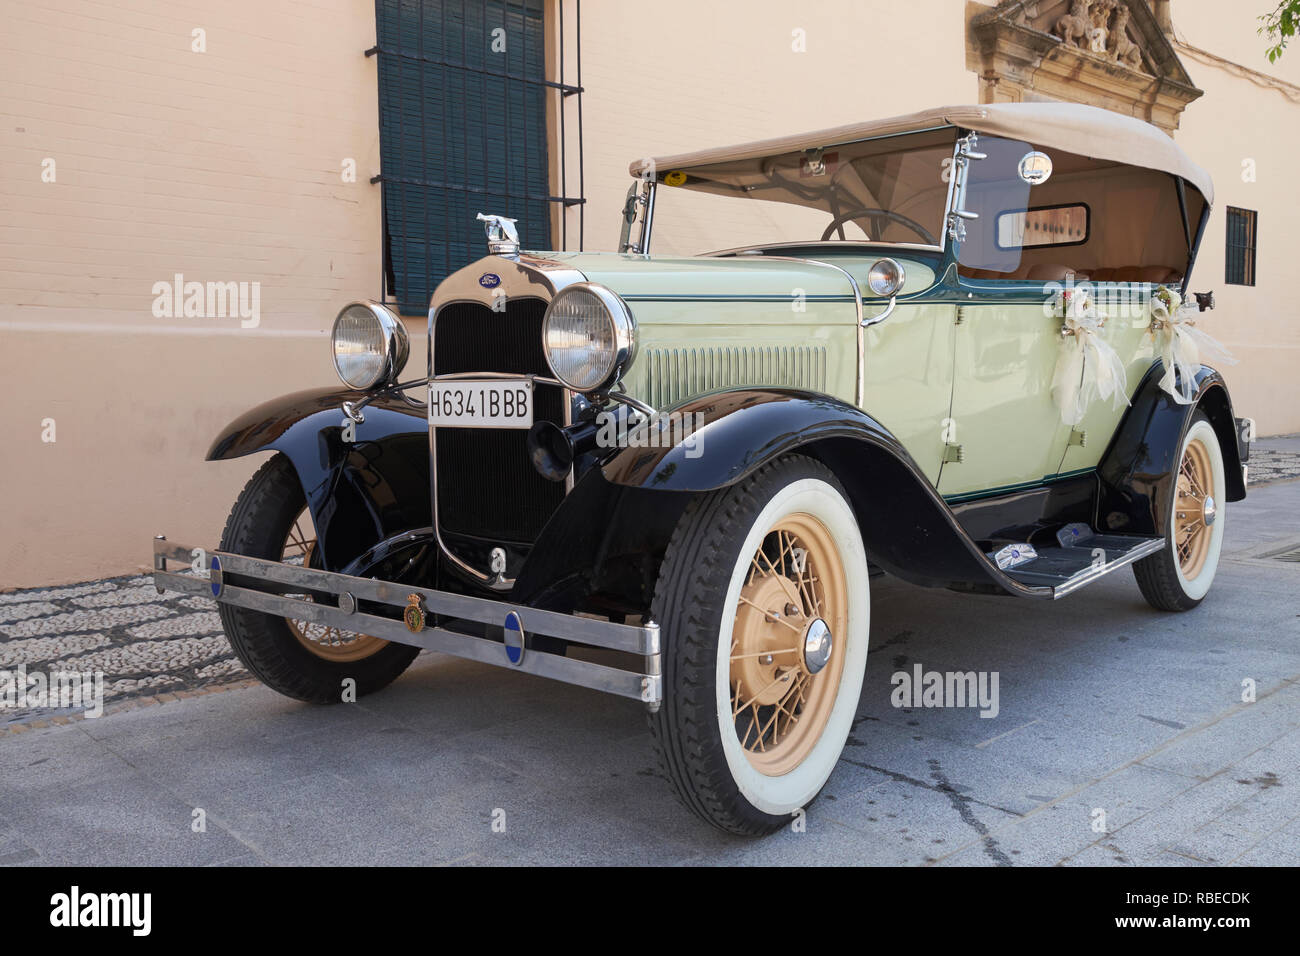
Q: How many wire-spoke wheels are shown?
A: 3